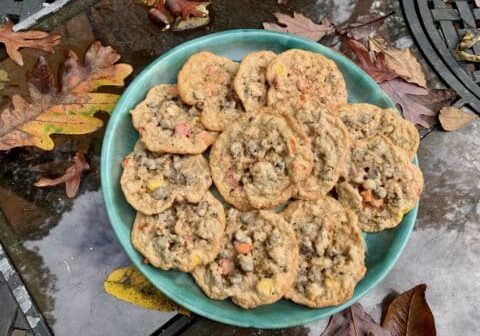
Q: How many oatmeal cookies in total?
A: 12